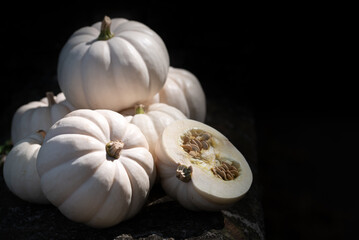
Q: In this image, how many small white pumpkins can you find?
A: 7